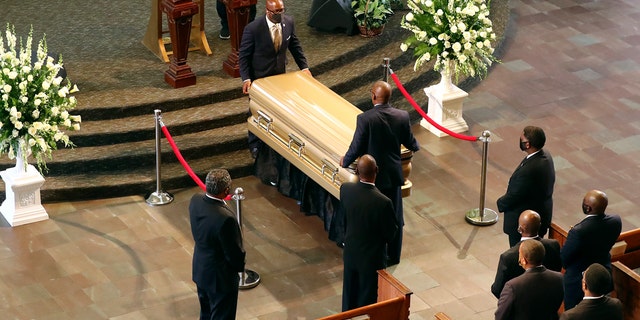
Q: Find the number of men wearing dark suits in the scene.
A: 9